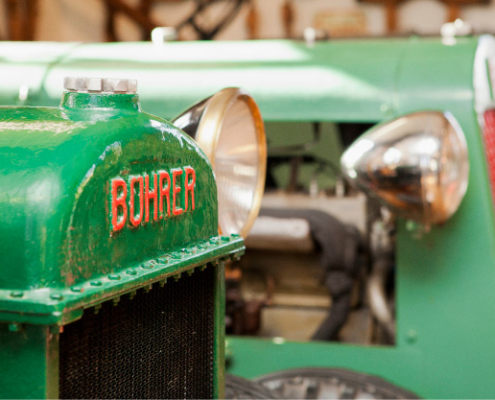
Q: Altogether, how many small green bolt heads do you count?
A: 14